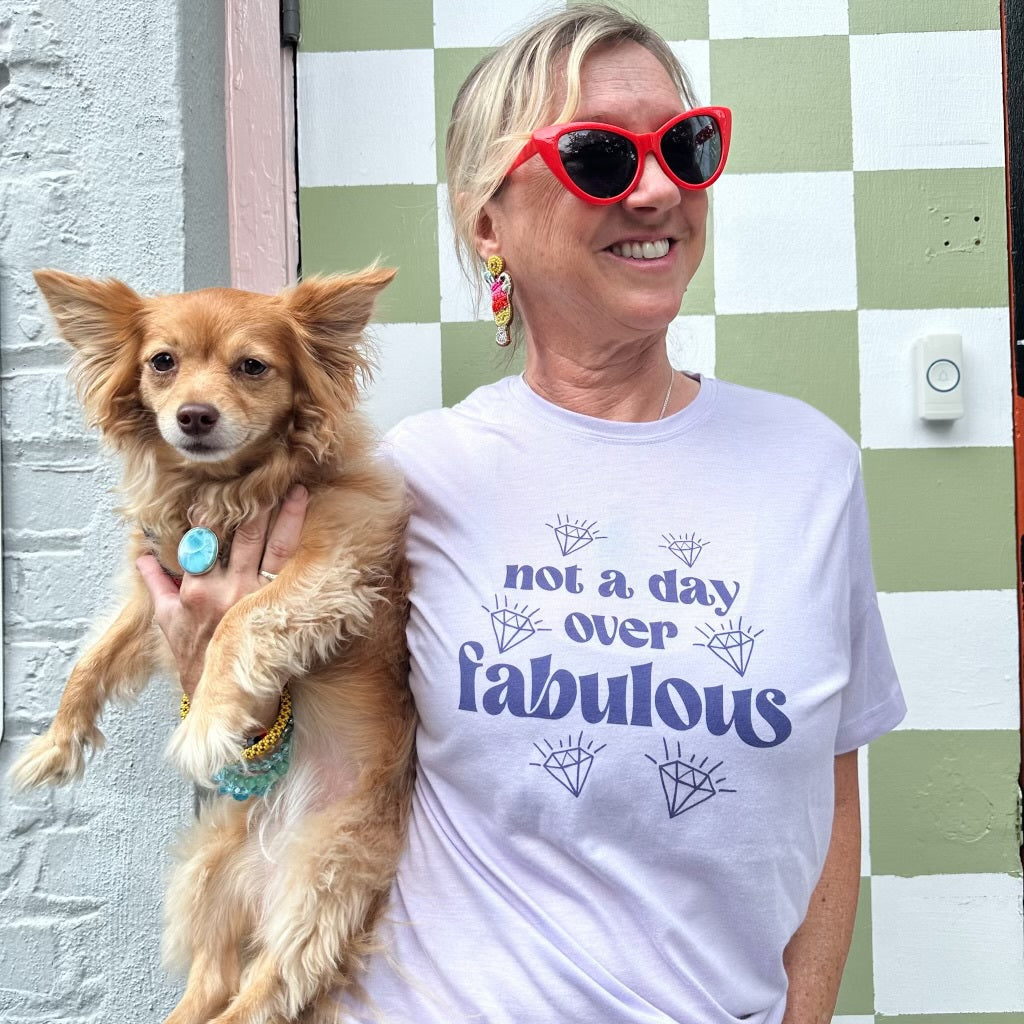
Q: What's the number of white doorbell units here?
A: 1